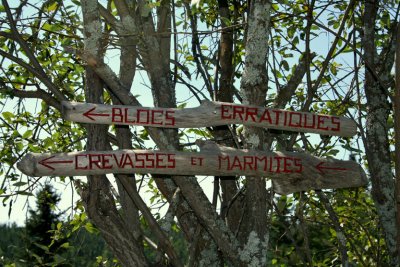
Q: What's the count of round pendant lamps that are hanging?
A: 0